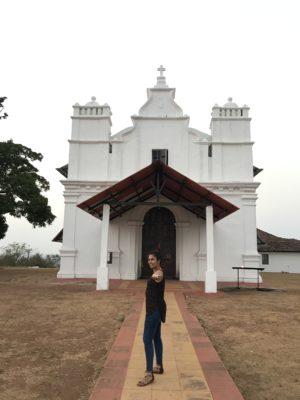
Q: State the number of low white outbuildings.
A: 1